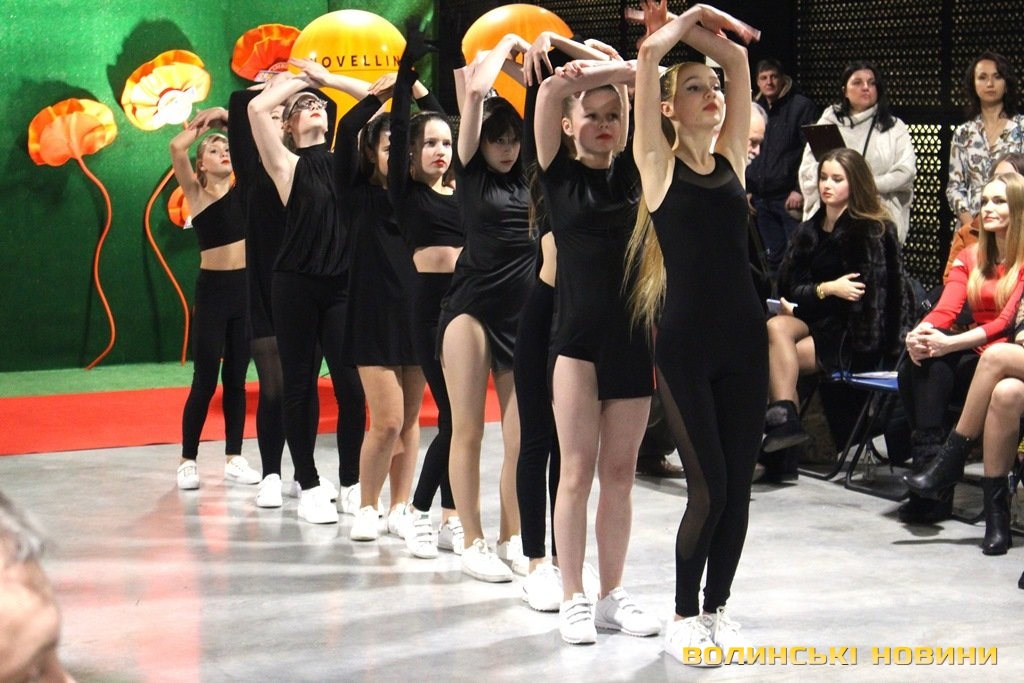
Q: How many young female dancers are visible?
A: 9